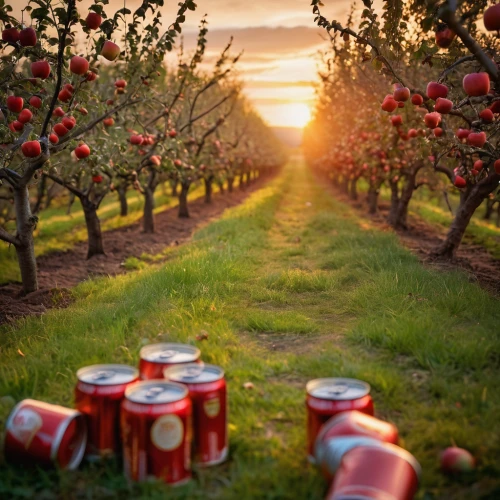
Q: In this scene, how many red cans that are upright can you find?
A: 5